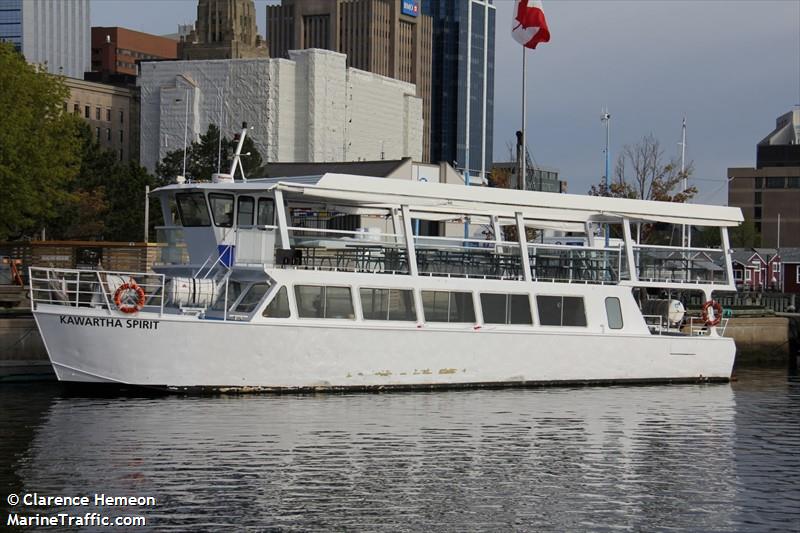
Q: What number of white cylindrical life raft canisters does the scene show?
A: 2